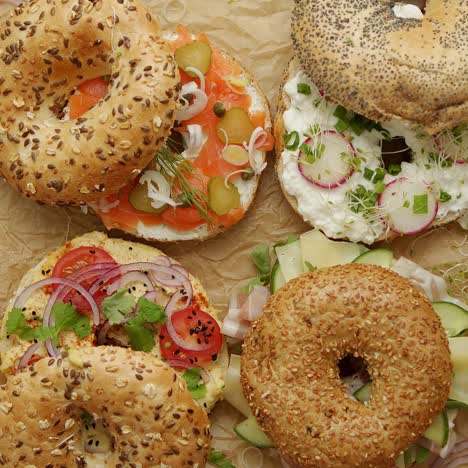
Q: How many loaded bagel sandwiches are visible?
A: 4